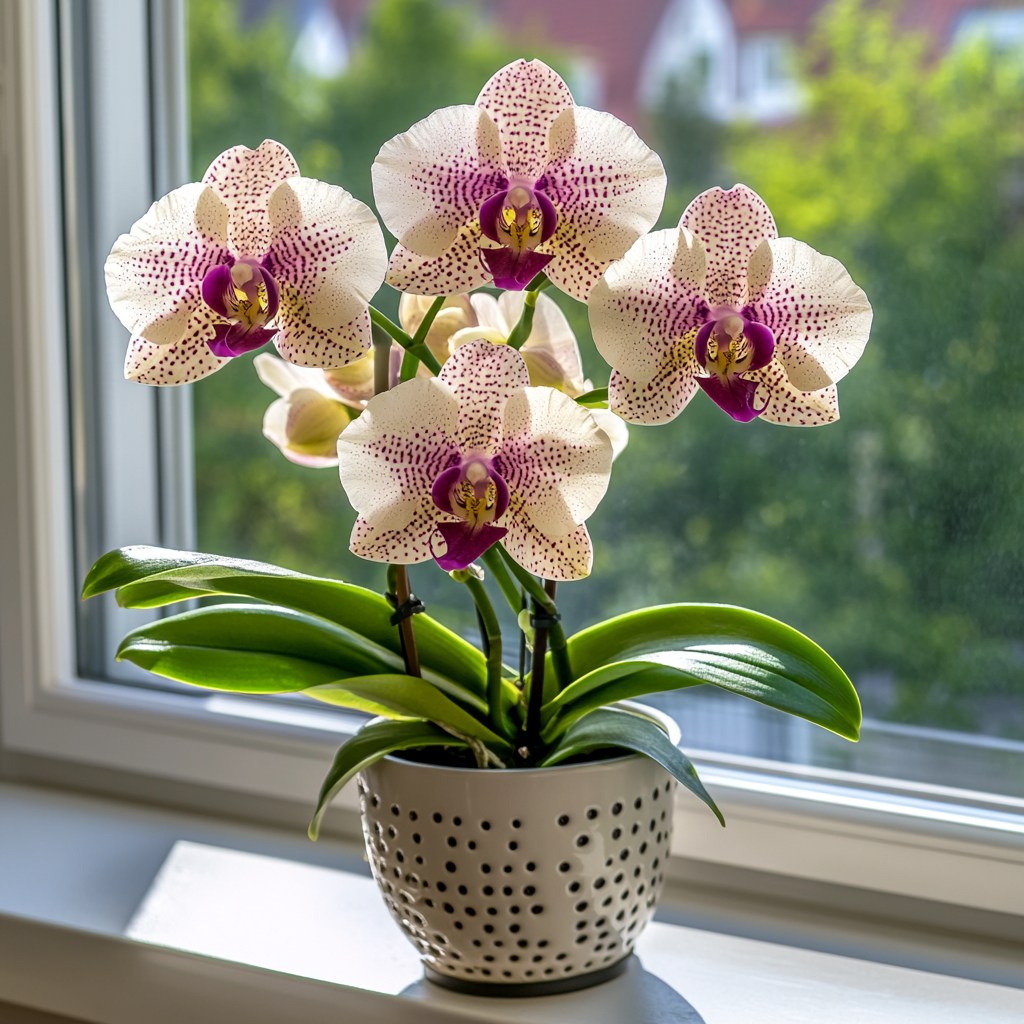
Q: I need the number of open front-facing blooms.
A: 4